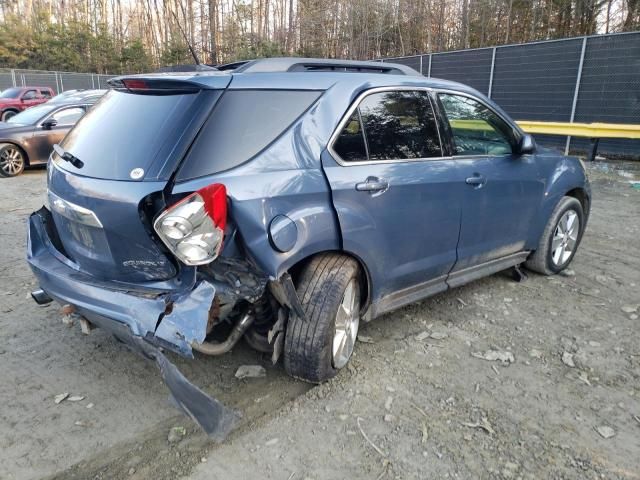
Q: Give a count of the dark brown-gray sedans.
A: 1